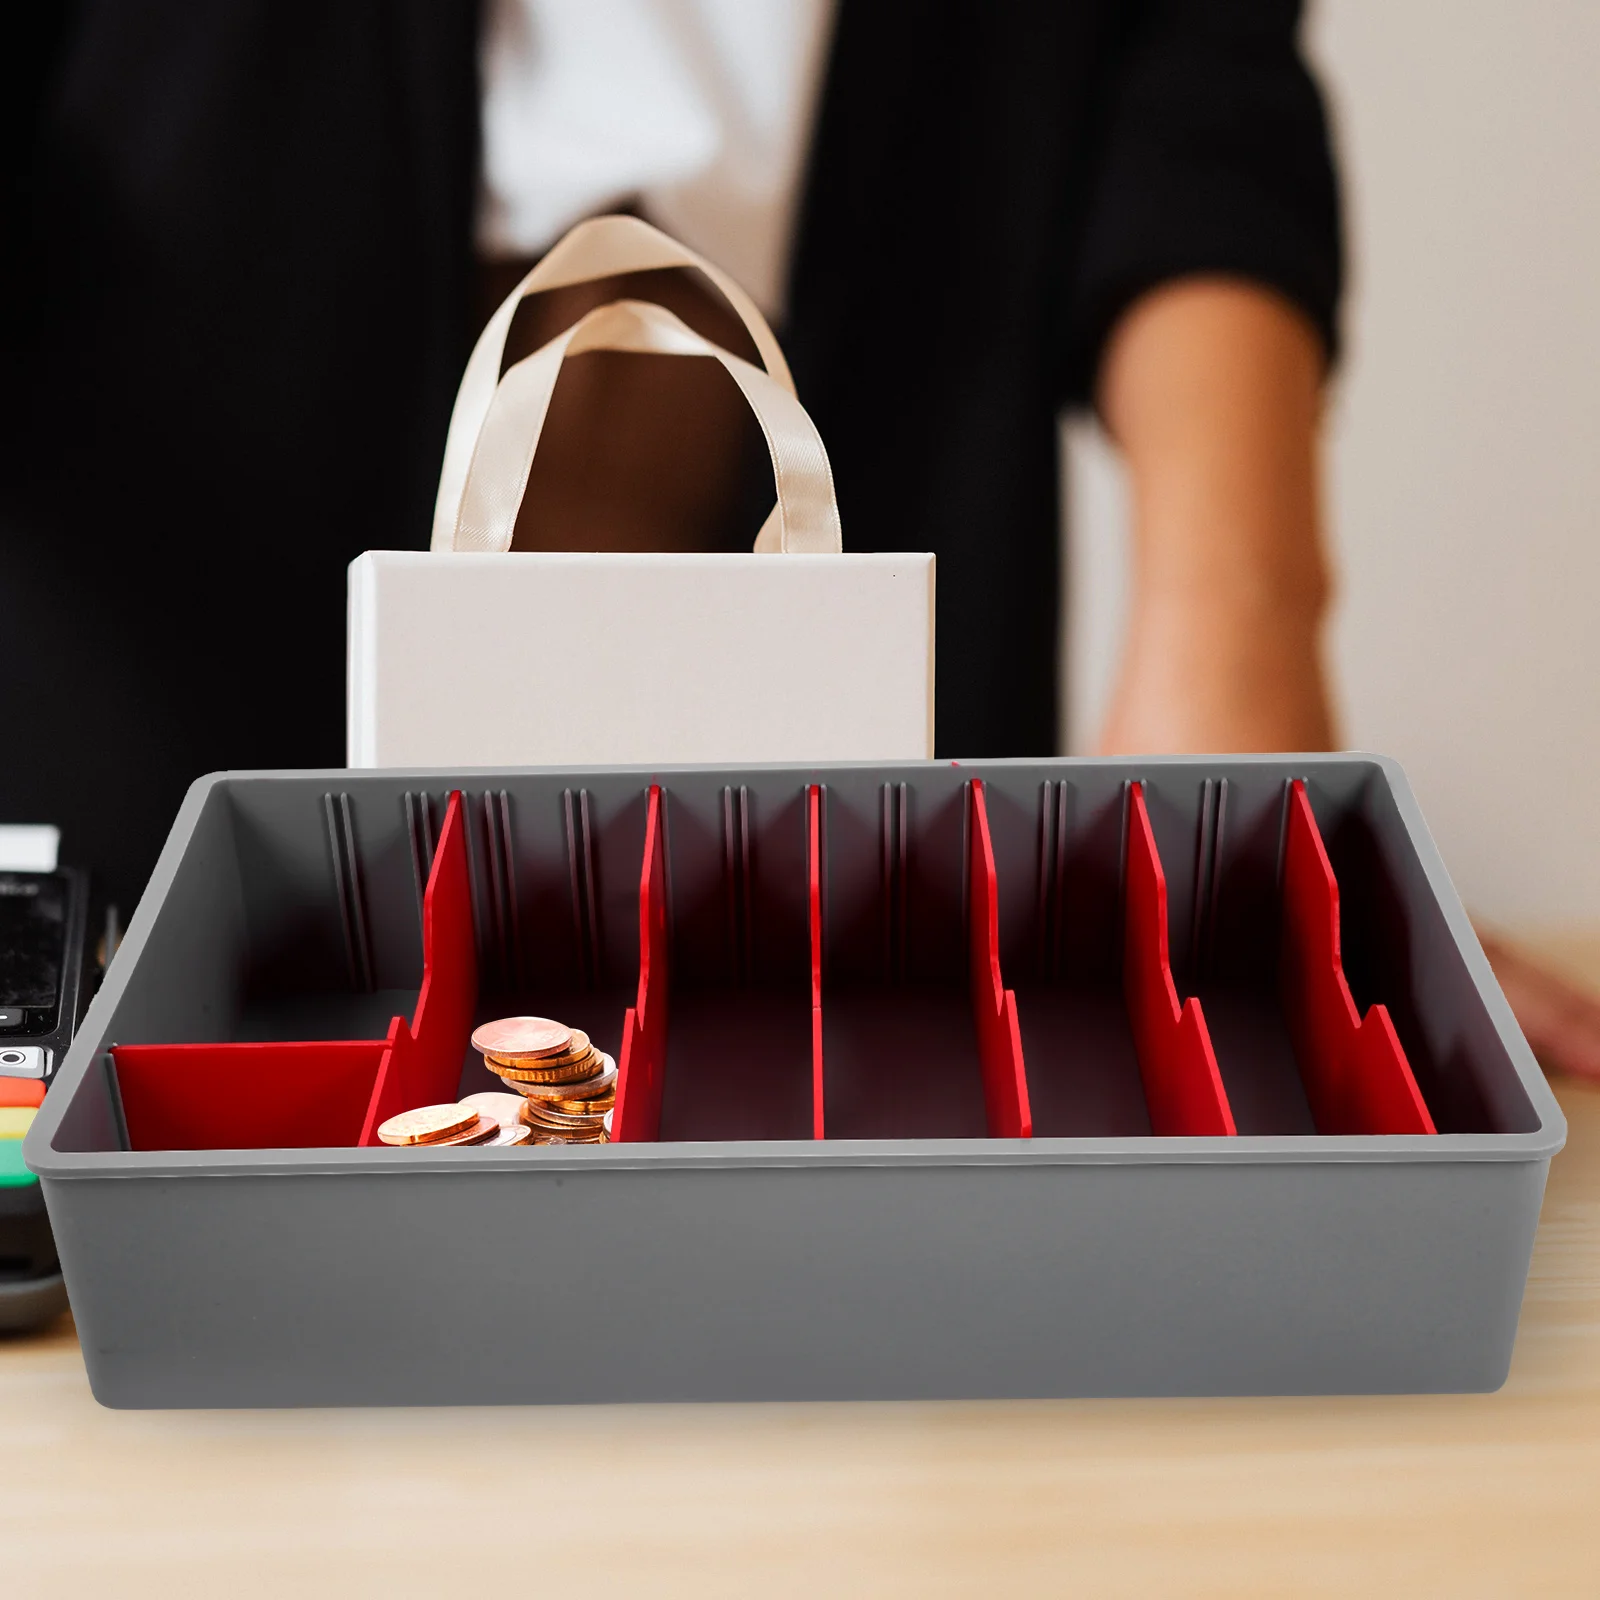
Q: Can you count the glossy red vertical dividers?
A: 6